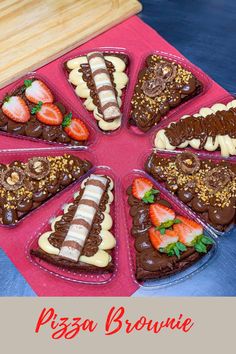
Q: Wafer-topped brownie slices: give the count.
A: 2